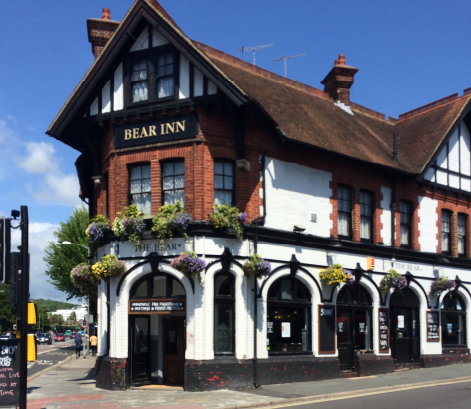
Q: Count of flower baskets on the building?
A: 11